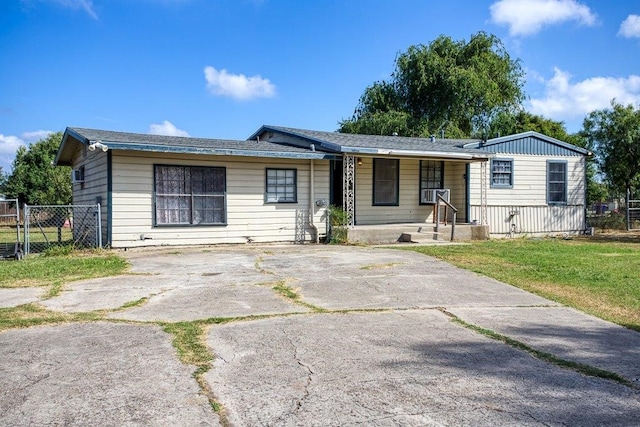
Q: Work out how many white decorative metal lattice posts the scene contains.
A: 2